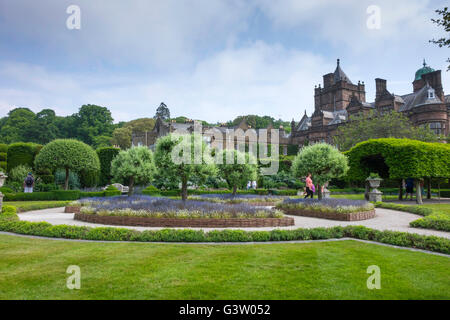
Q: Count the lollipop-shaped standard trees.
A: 5